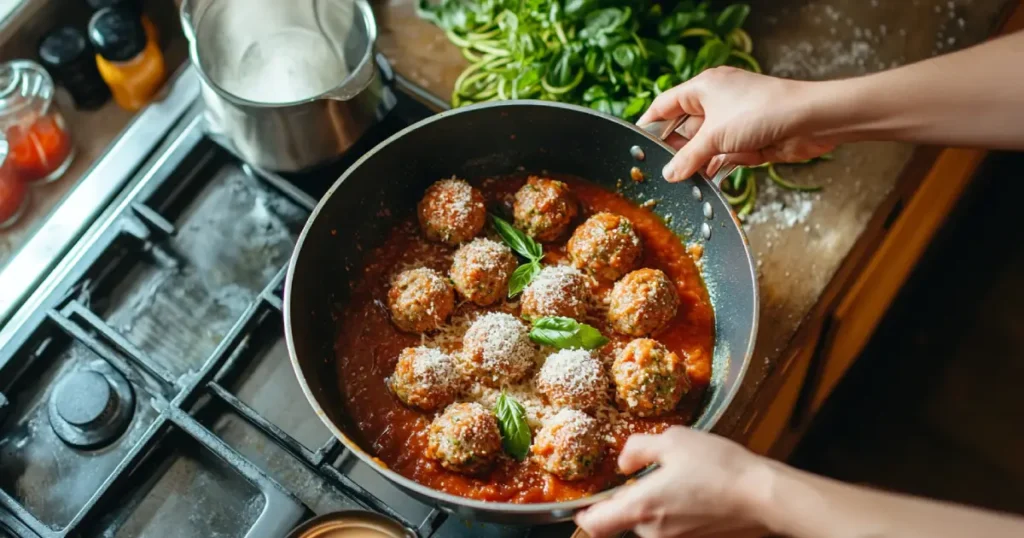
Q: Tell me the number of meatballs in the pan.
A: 13